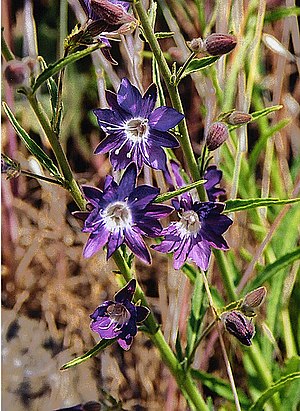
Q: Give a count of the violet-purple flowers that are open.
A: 4